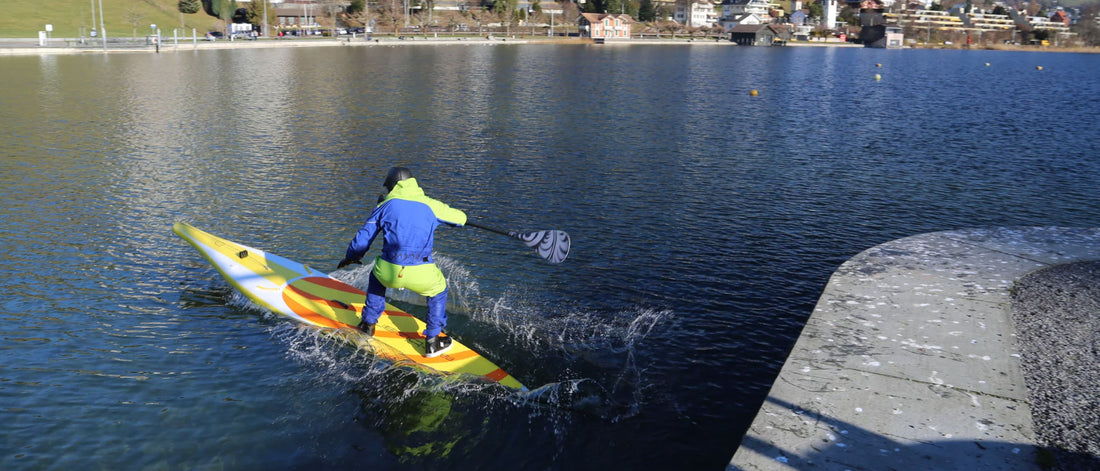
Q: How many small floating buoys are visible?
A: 5